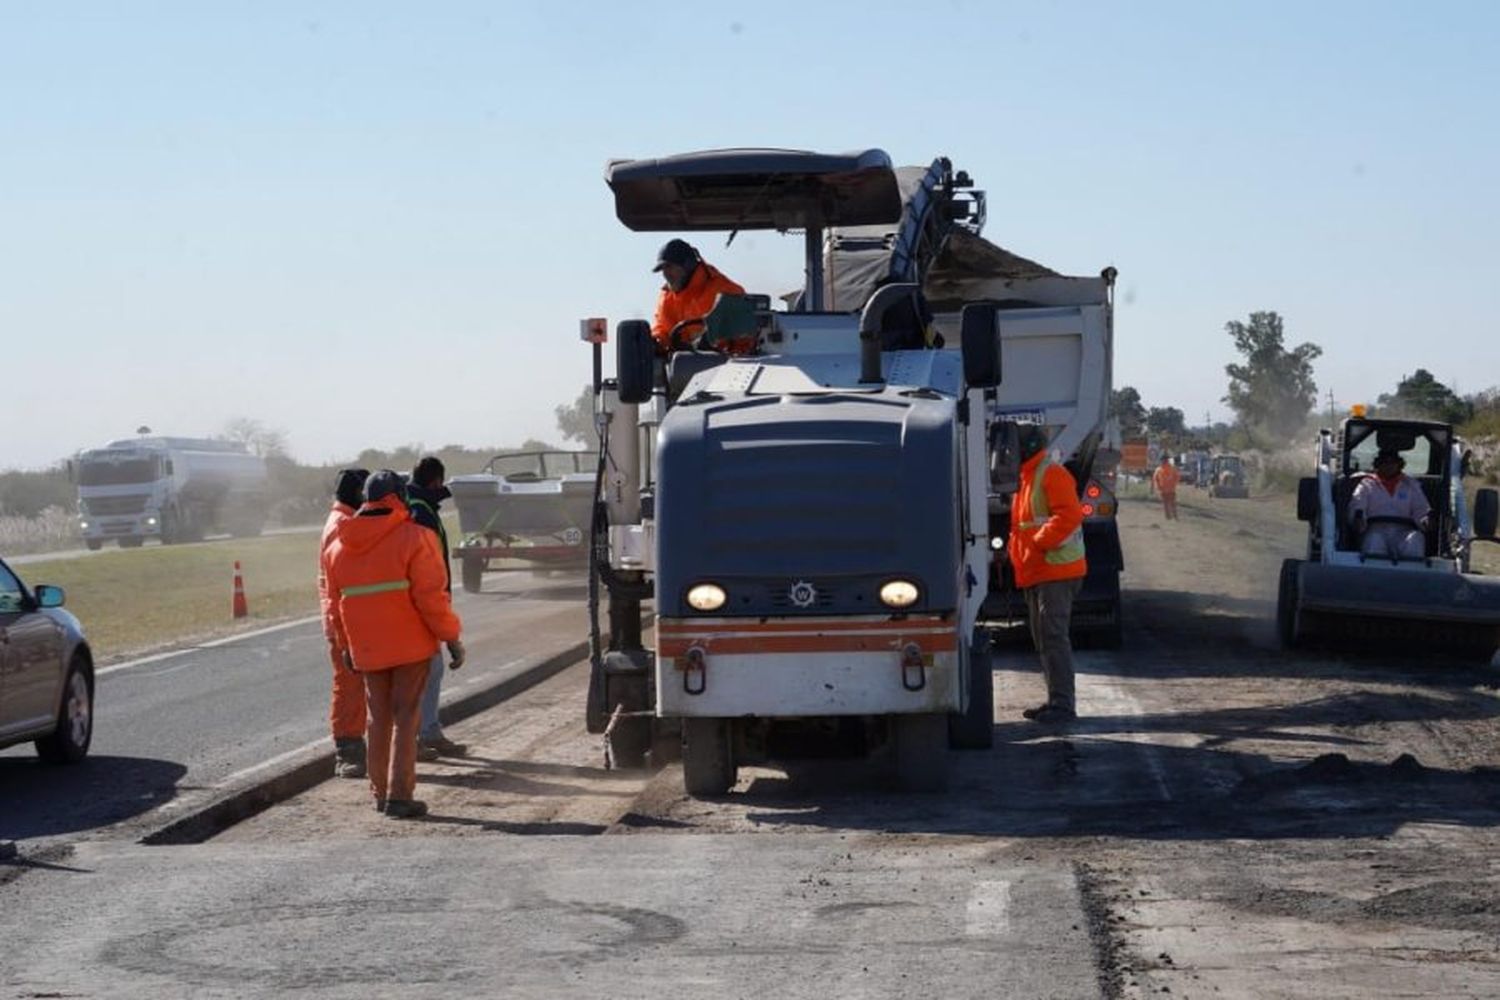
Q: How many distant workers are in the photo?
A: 1